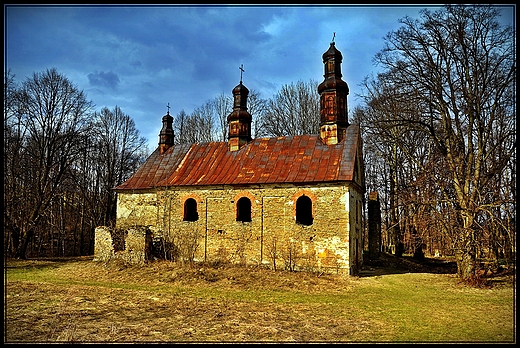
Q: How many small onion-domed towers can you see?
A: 3